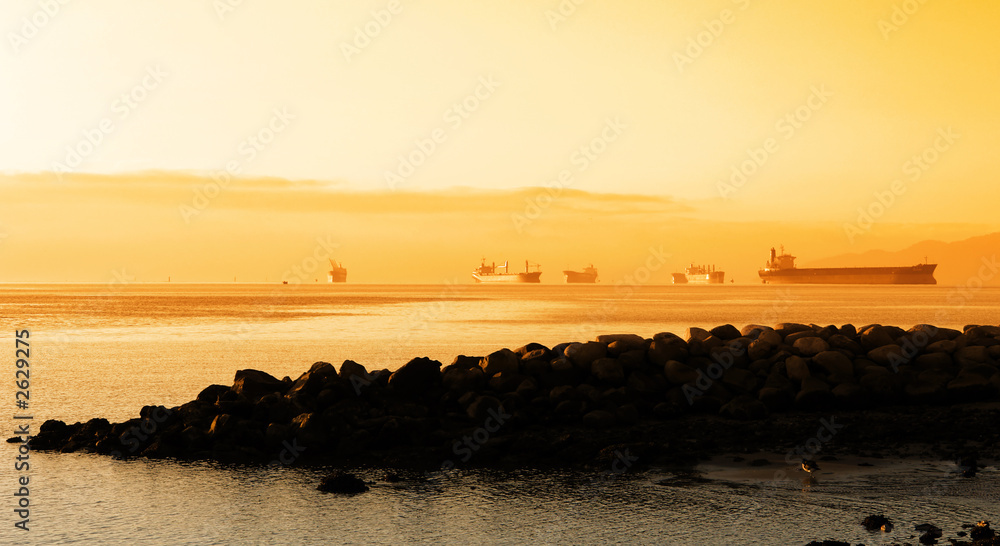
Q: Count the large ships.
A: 5